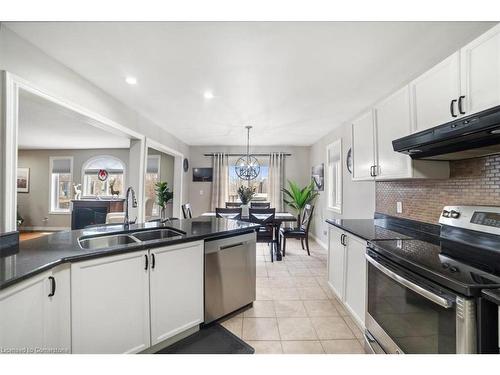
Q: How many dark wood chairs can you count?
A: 6